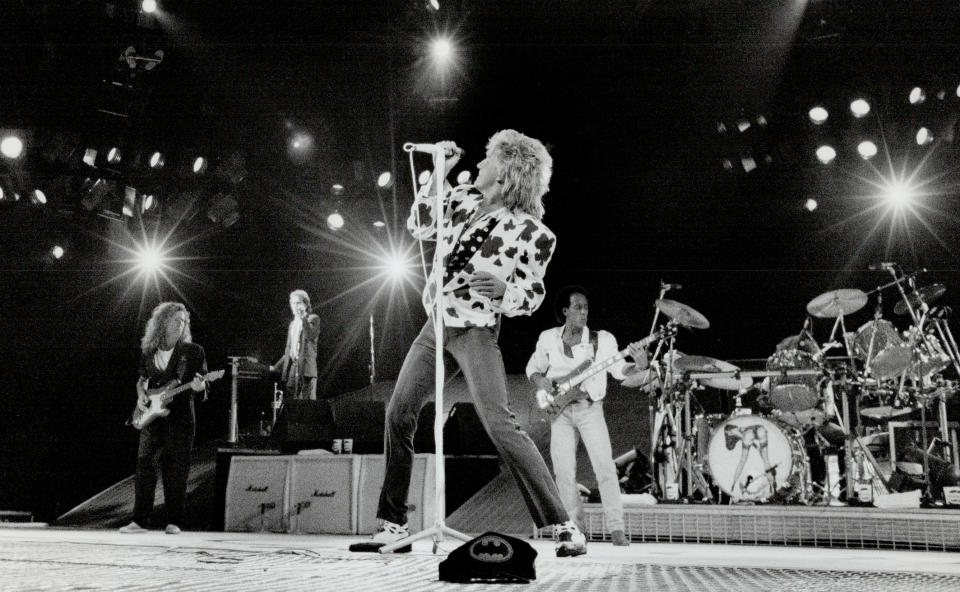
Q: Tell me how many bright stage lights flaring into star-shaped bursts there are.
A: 4